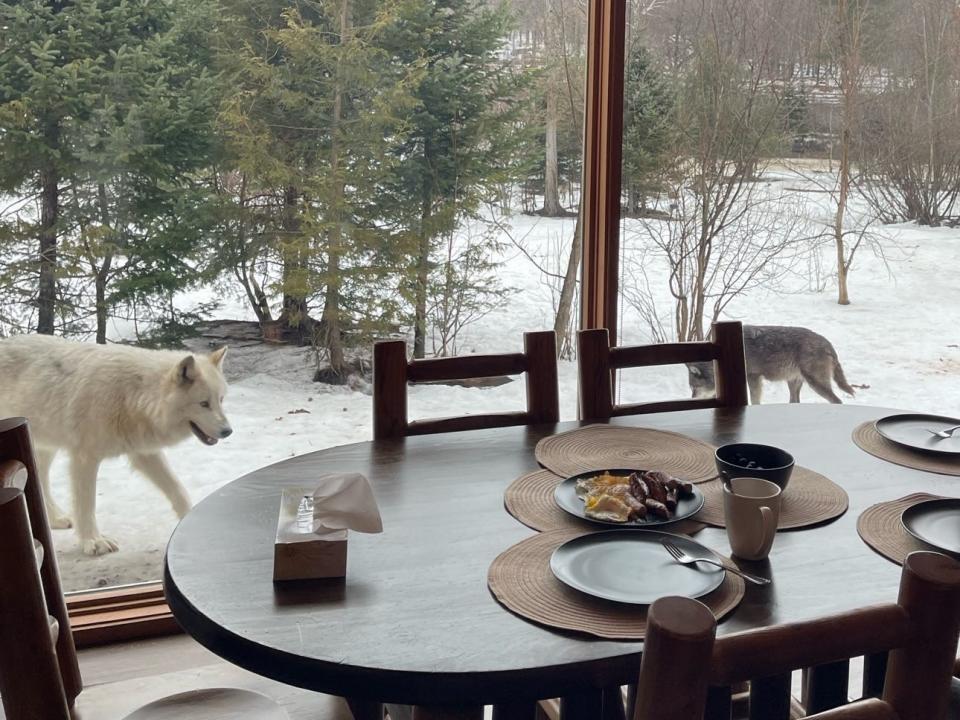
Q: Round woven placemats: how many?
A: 6